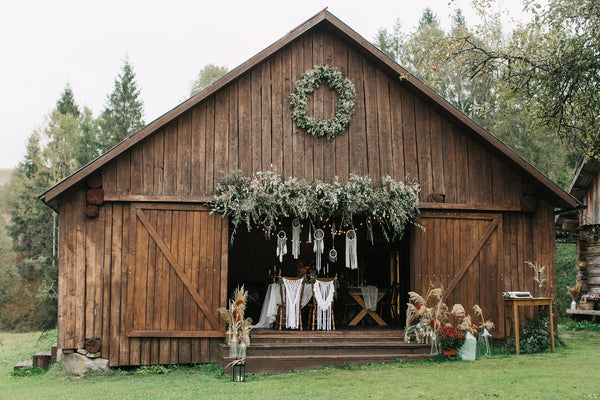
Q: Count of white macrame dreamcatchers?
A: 5